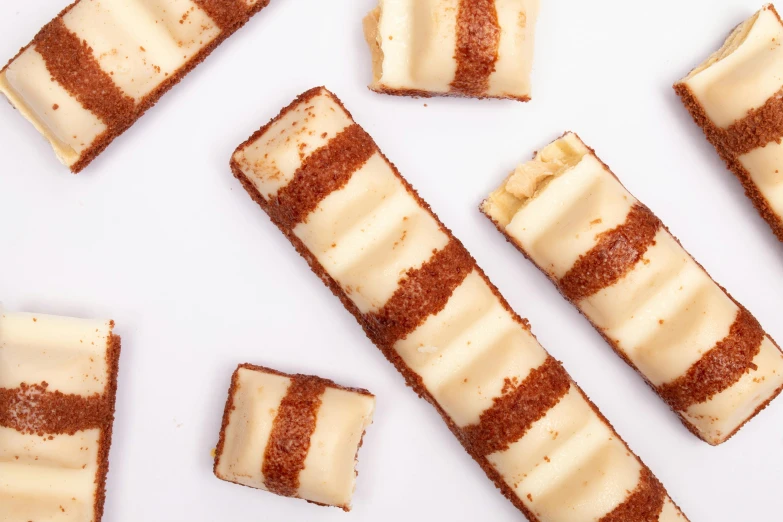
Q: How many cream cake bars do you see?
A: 7